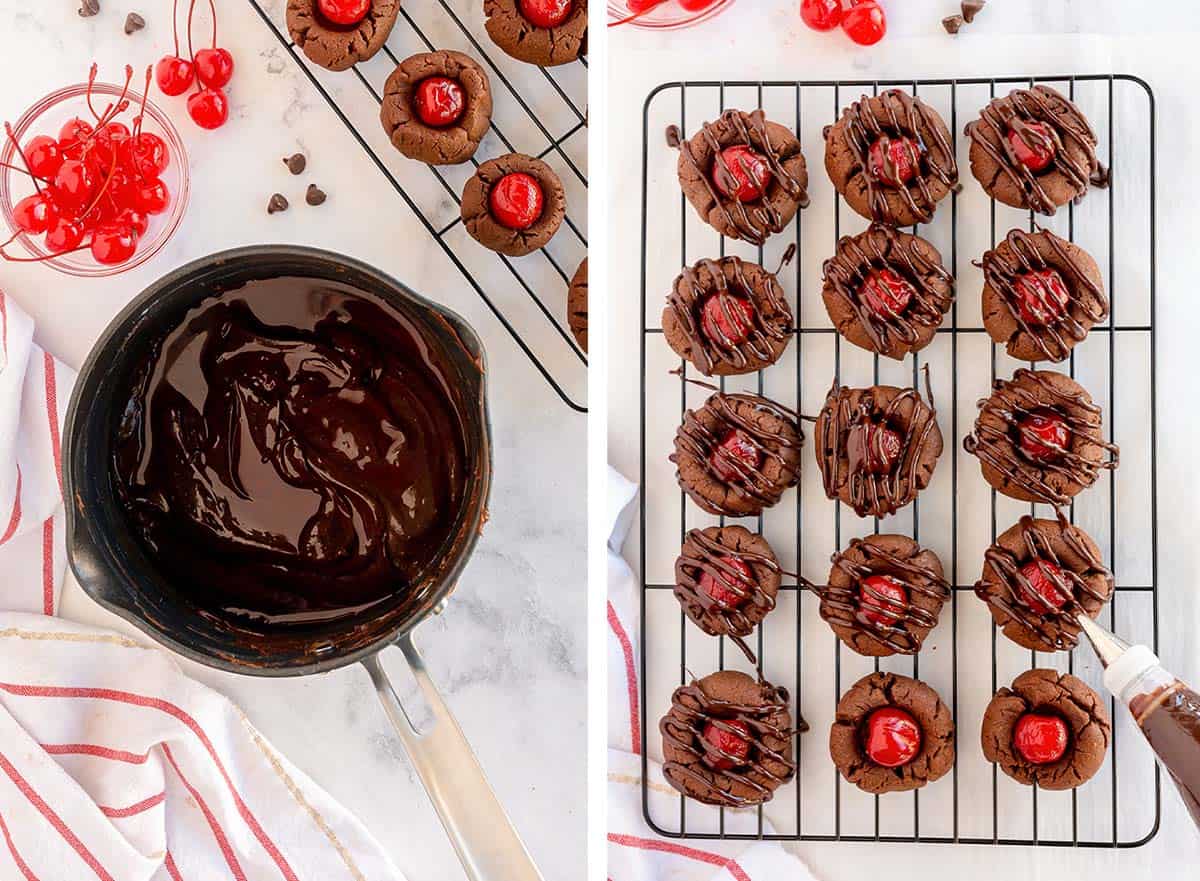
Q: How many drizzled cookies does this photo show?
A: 13